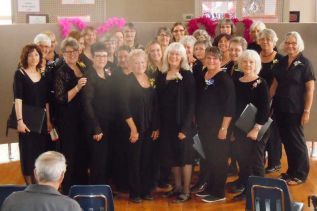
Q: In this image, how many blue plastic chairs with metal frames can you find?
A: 3